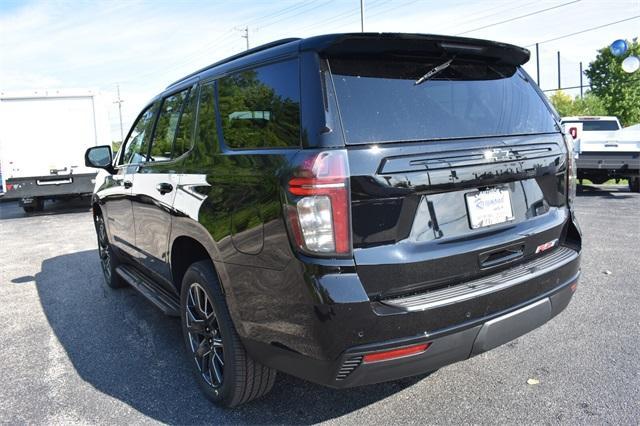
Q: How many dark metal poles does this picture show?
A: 3